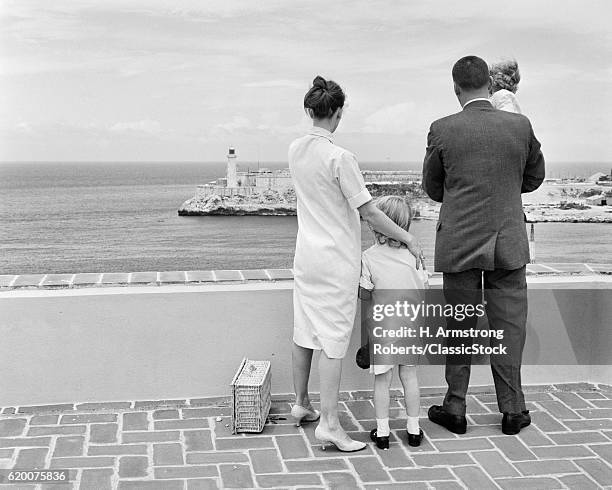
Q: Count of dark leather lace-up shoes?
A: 2